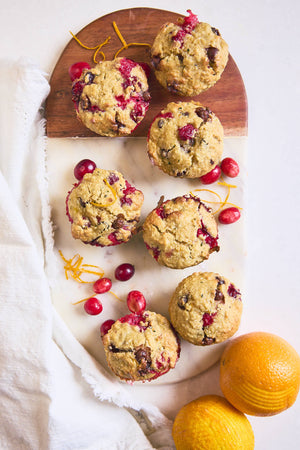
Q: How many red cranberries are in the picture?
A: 11